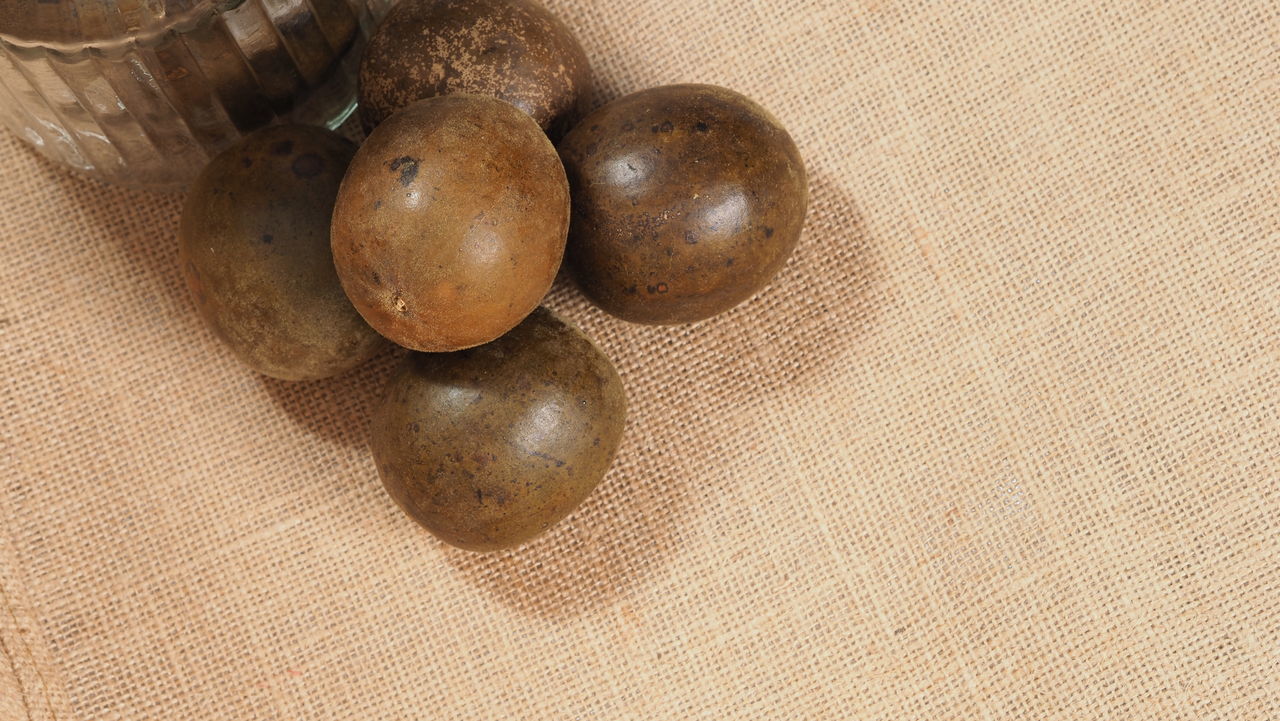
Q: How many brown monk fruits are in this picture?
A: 5